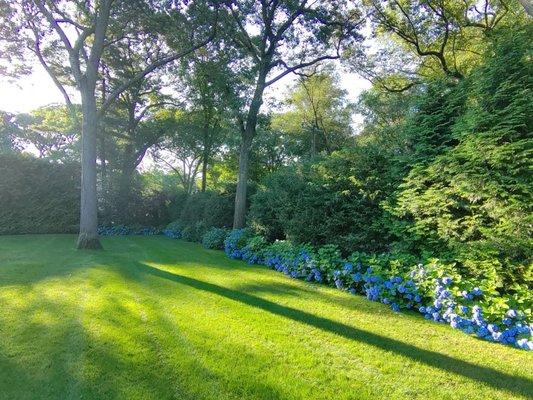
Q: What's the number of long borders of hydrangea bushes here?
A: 1